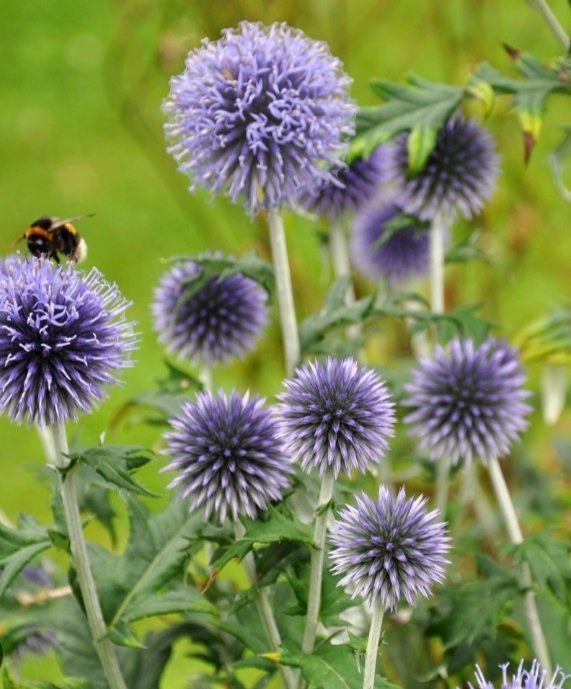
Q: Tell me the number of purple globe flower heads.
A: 11